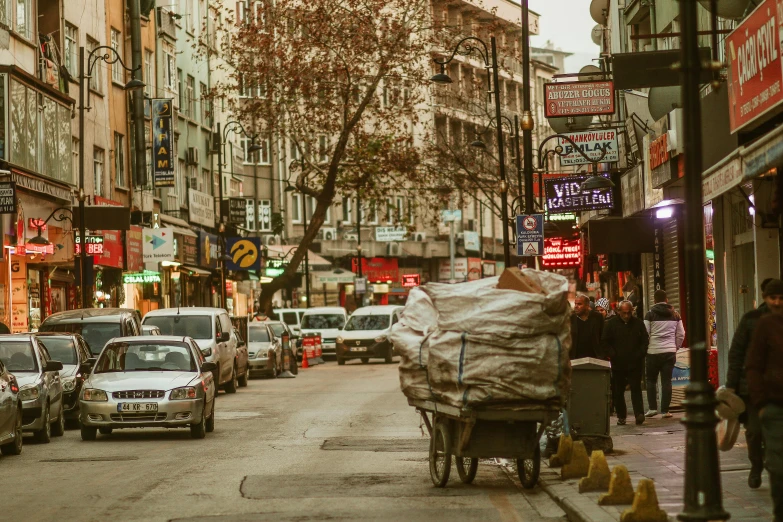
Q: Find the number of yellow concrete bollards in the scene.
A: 5